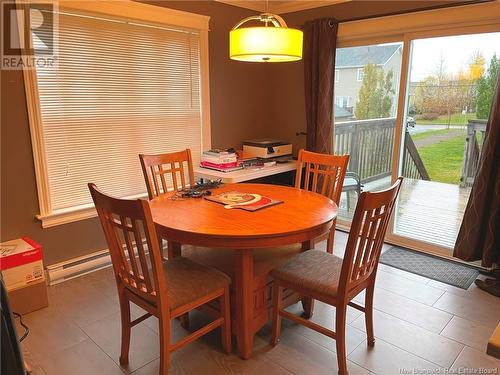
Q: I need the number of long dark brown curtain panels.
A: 2